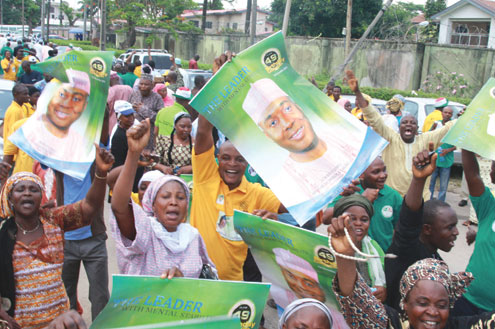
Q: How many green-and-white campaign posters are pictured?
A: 5